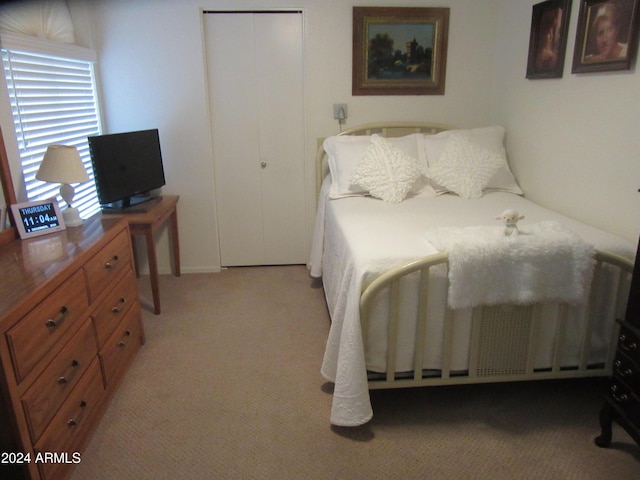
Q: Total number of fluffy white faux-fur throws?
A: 1